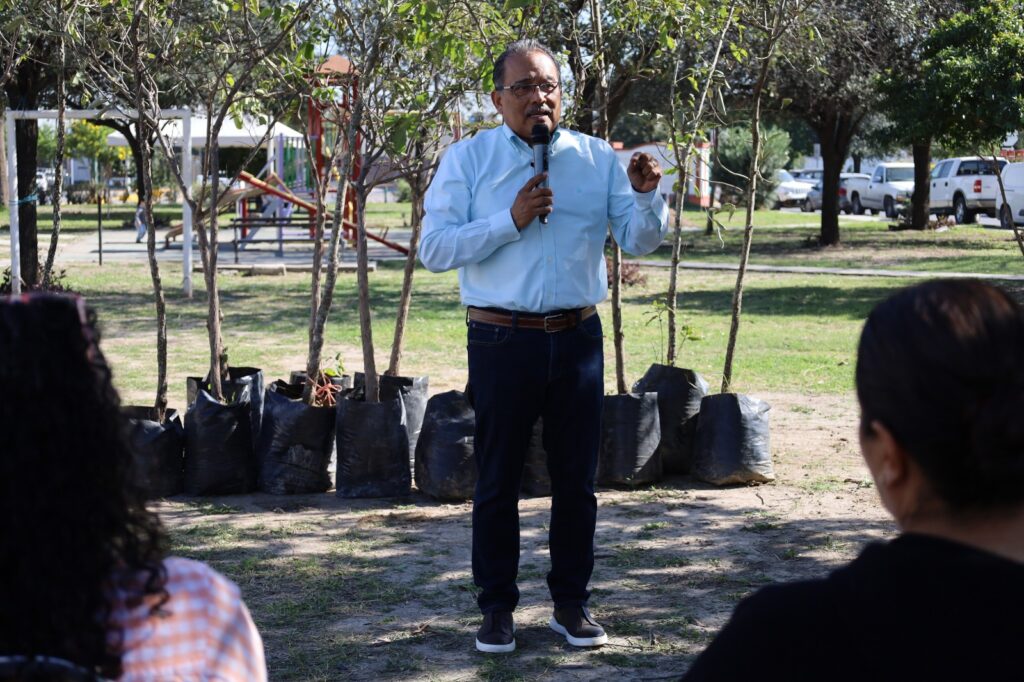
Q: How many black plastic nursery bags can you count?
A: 12